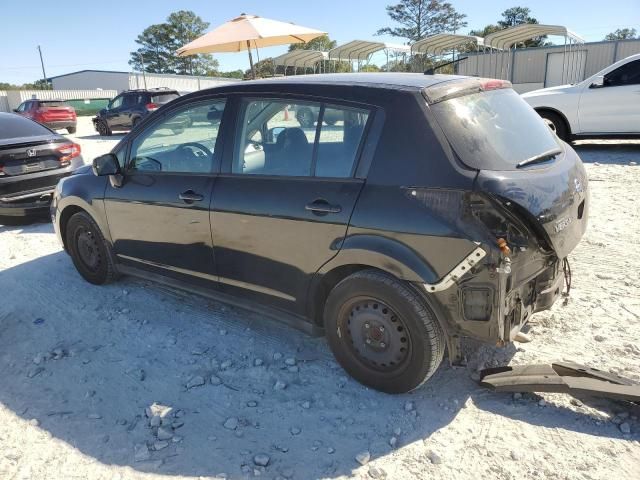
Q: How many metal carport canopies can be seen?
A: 4